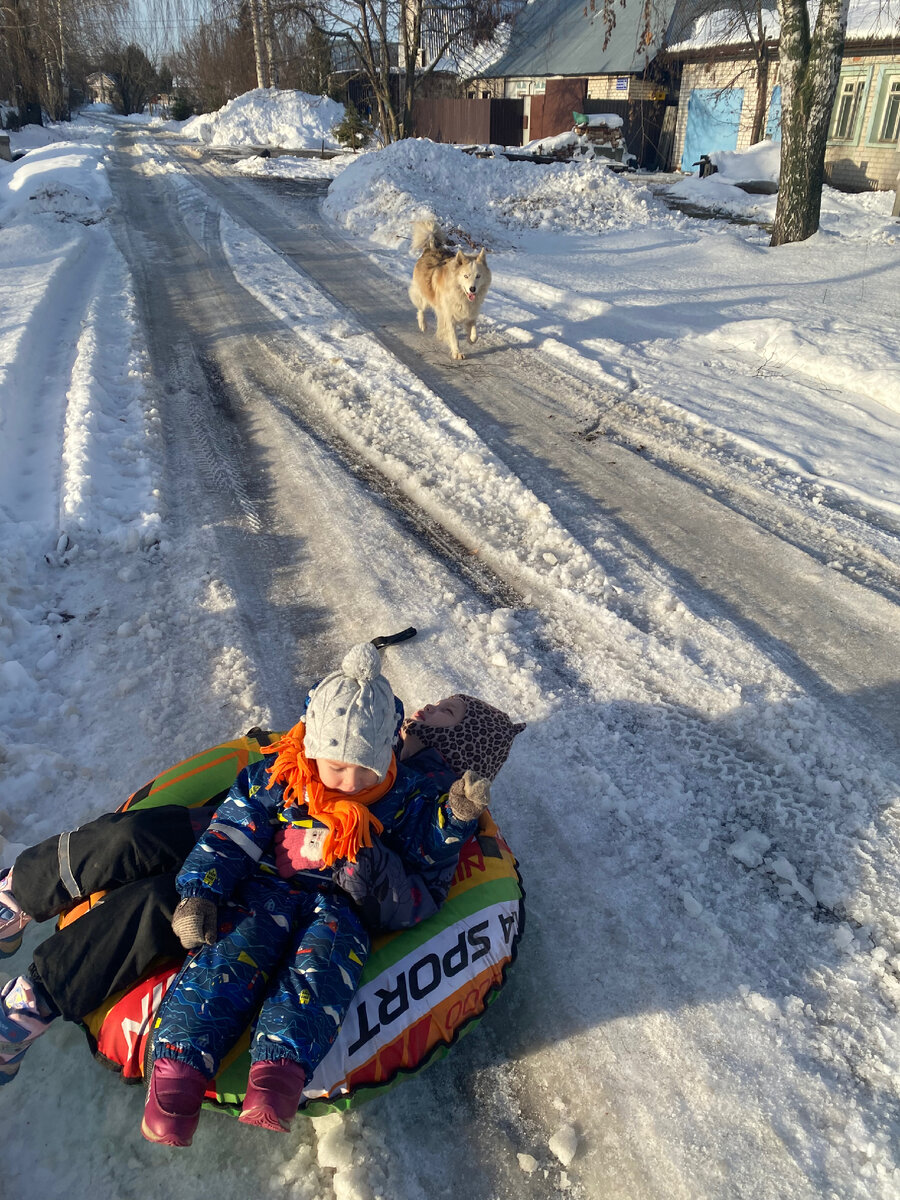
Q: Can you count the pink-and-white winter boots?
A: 2